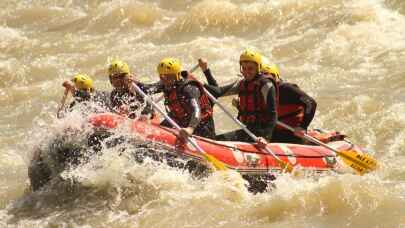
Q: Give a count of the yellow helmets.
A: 5